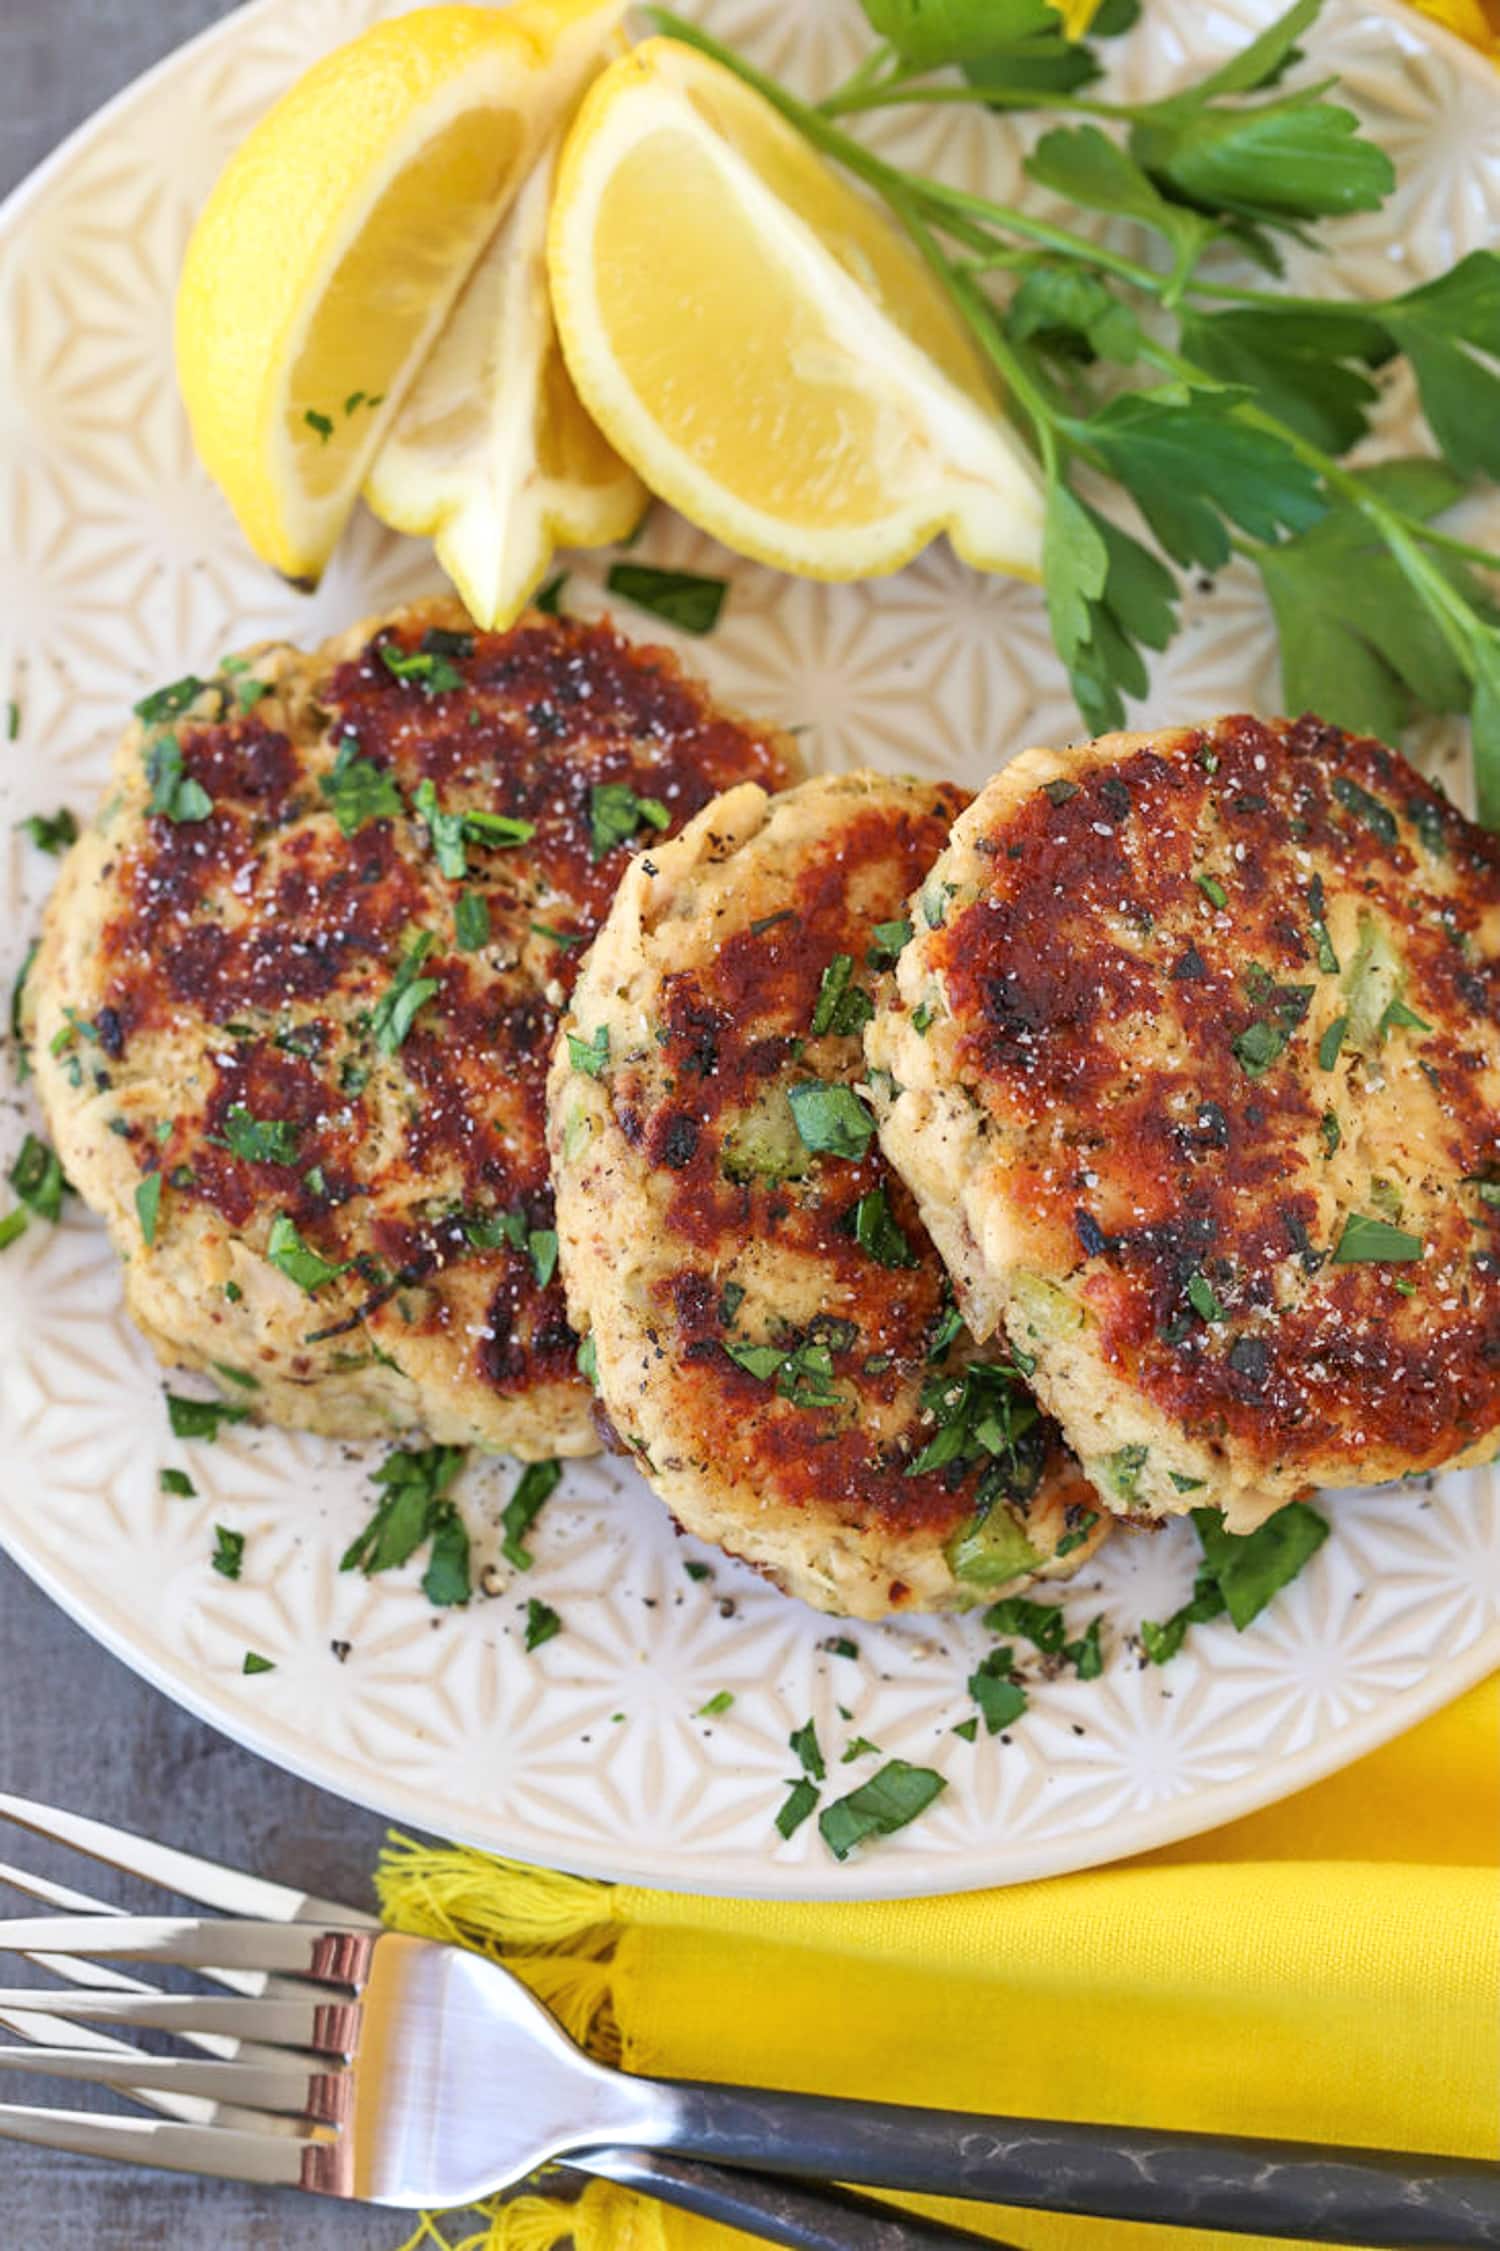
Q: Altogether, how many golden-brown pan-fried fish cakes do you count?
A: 3